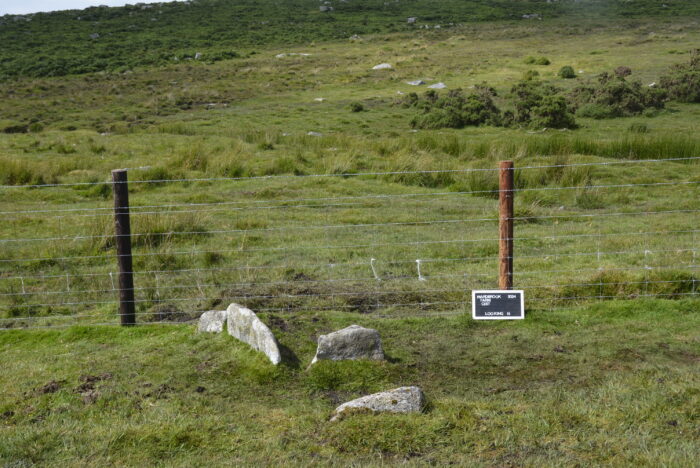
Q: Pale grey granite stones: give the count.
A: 4